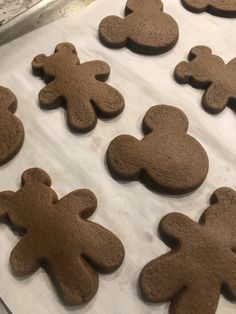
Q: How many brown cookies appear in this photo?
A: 8